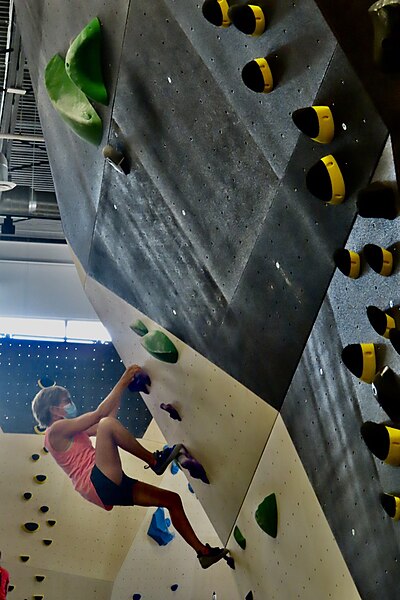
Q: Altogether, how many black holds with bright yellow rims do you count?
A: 11